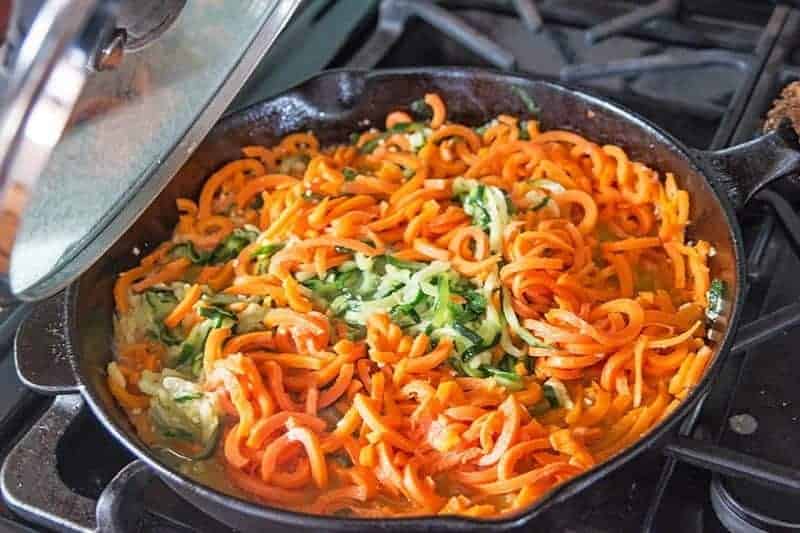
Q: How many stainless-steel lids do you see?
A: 1